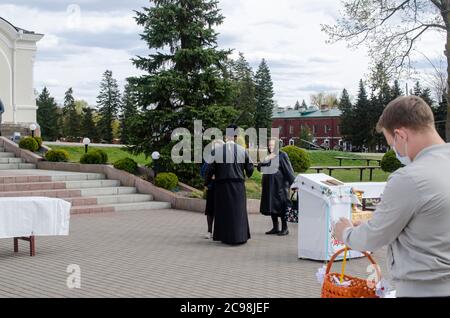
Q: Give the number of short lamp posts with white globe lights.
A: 3